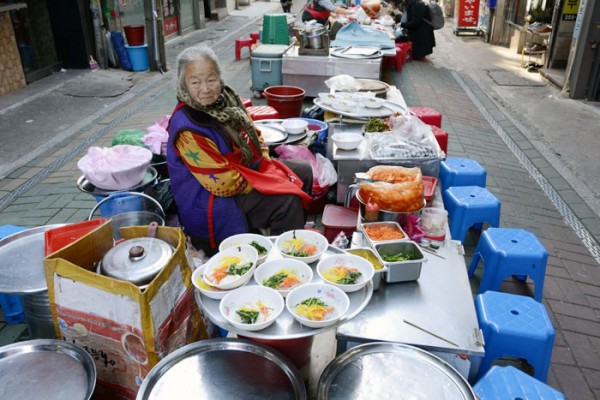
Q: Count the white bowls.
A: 15